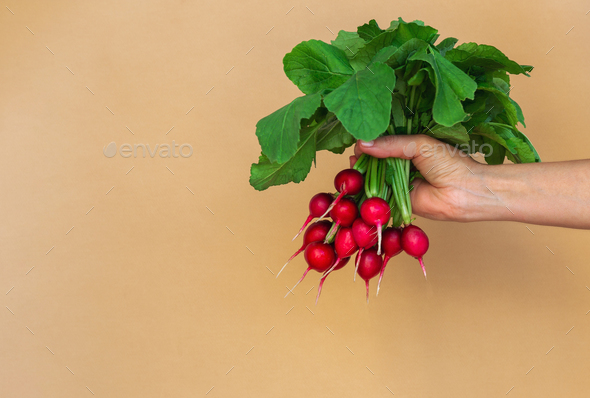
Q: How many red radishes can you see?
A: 12